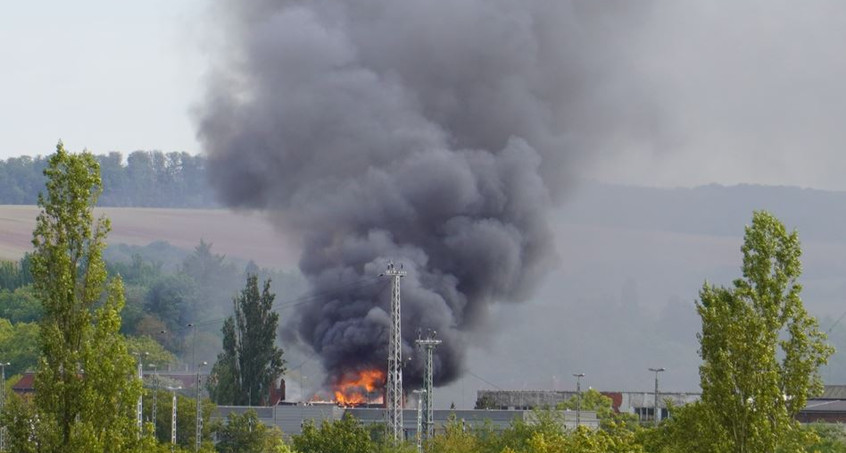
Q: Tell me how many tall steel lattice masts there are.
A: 2